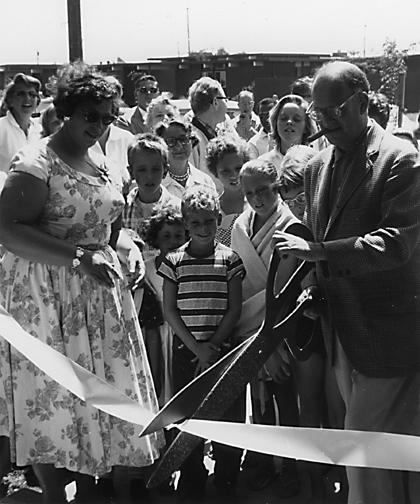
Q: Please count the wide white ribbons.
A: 1